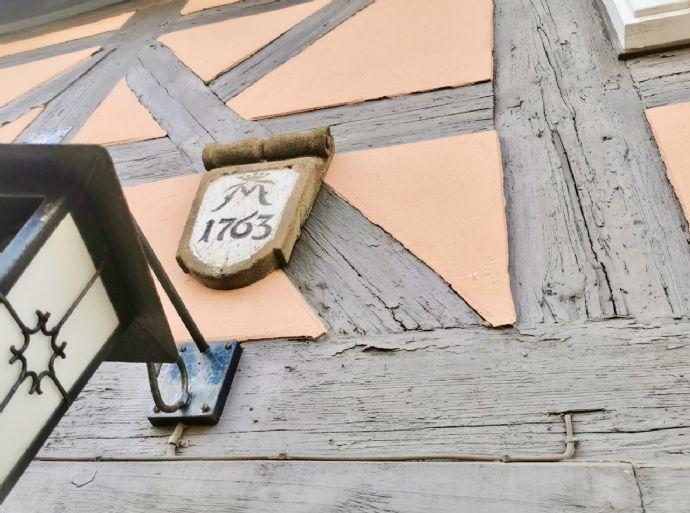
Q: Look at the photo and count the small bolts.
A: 4